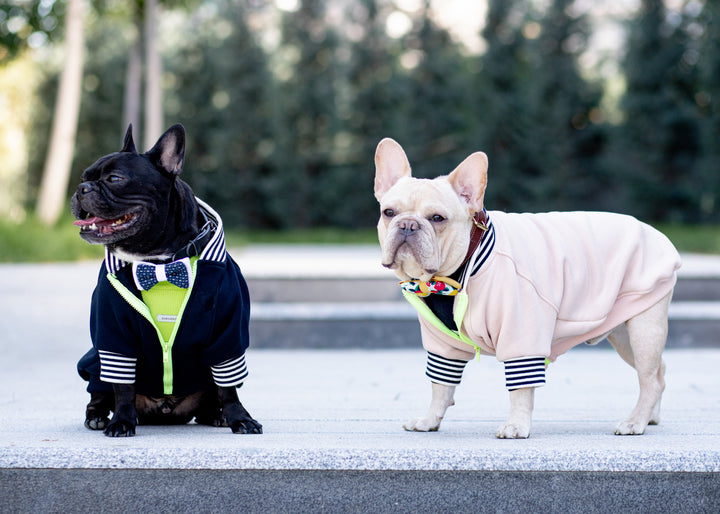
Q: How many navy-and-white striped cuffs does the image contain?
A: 4